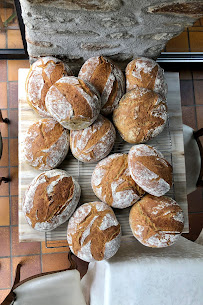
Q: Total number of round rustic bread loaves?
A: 12